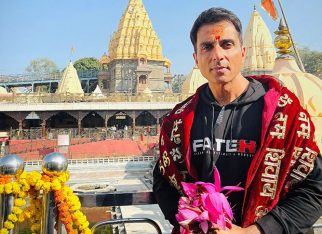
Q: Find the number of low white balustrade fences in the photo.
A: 1